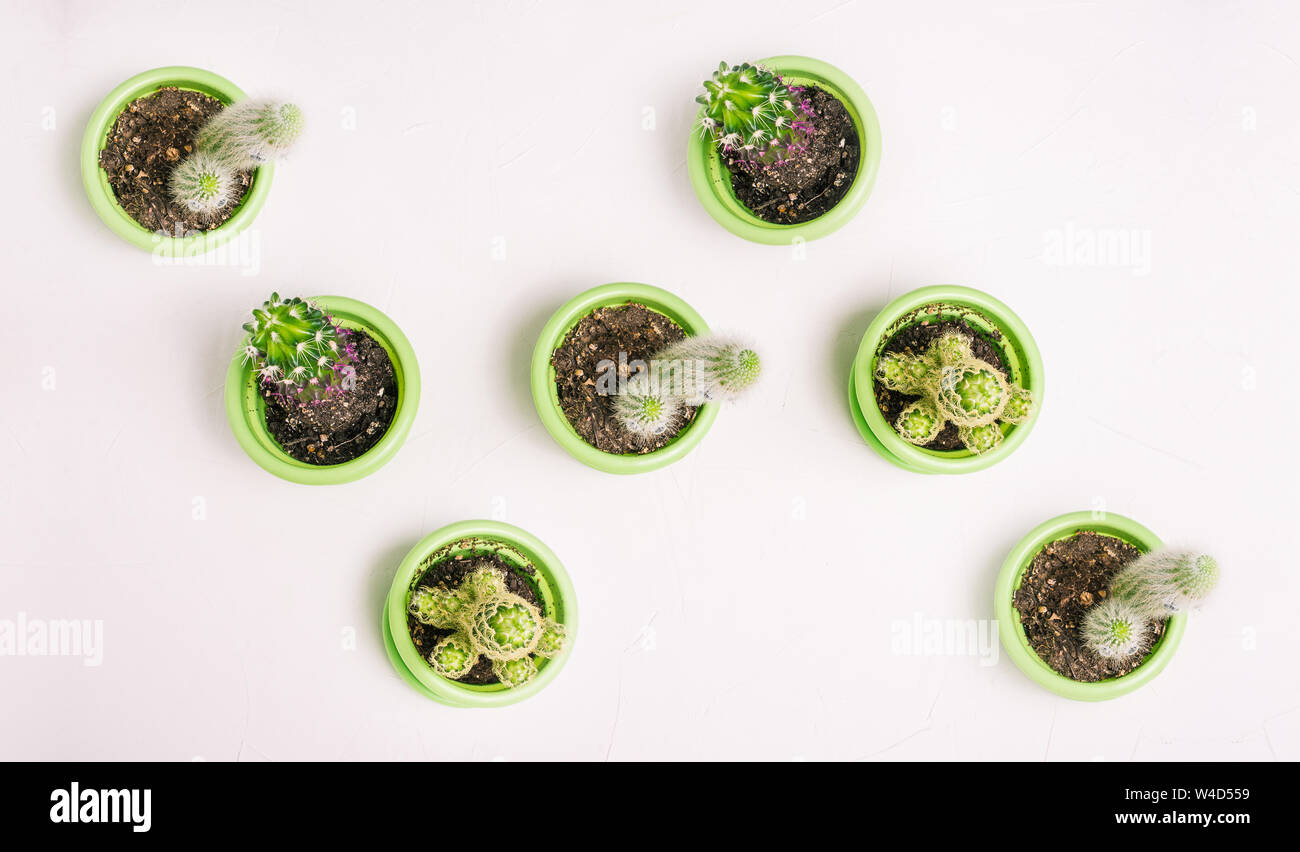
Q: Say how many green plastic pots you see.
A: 7